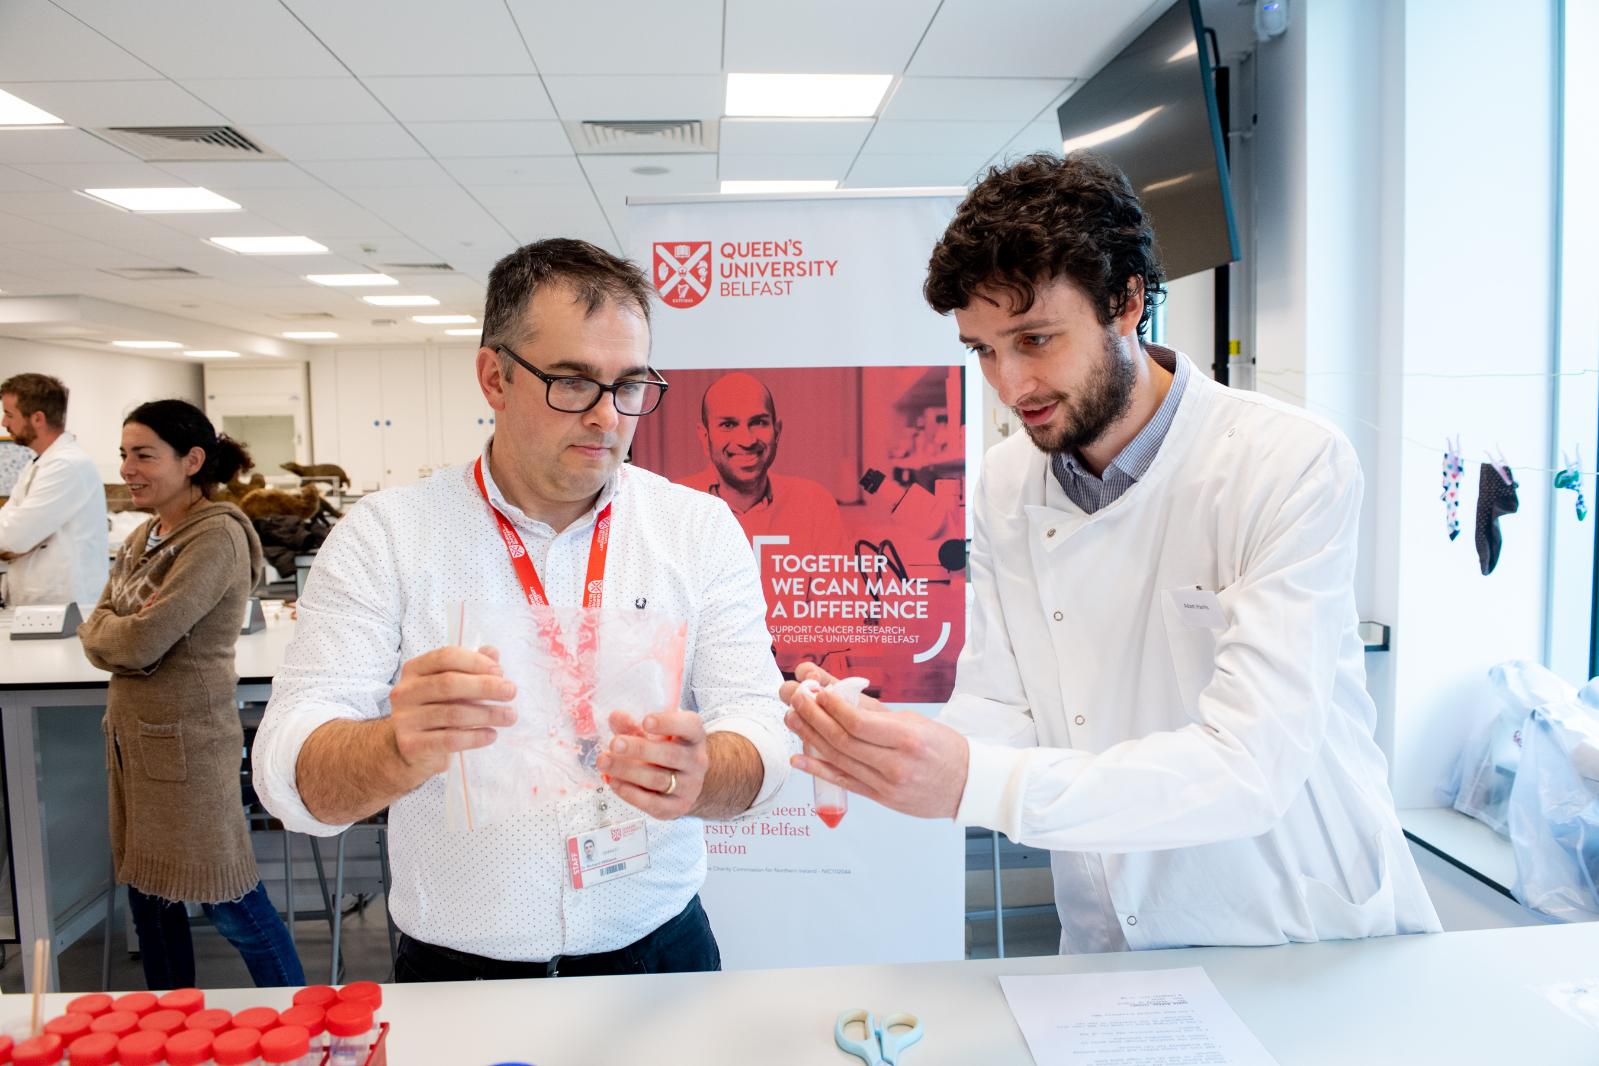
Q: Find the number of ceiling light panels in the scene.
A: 12